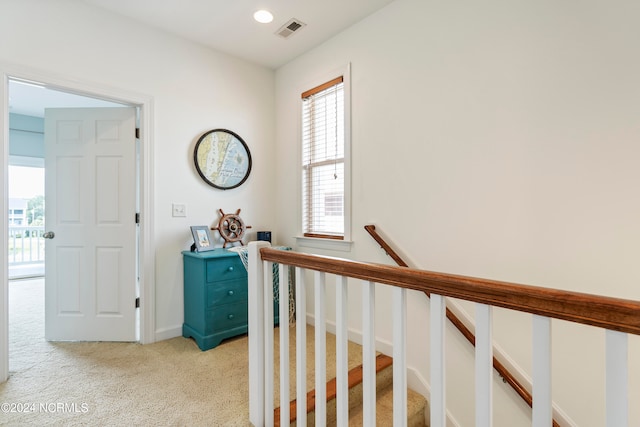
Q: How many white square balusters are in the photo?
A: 11